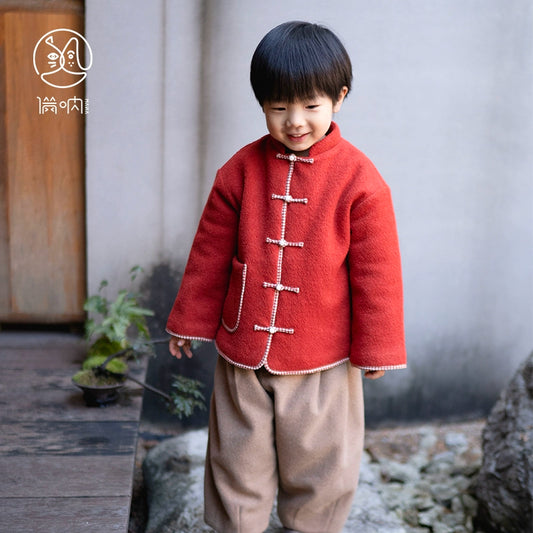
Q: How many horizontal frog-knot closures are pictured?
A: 5